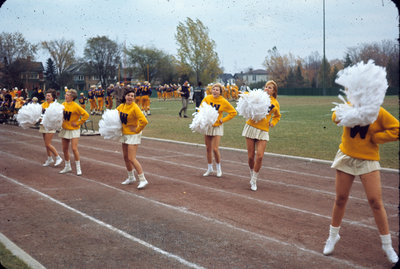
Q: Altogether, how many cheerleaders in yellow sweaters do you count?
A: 6